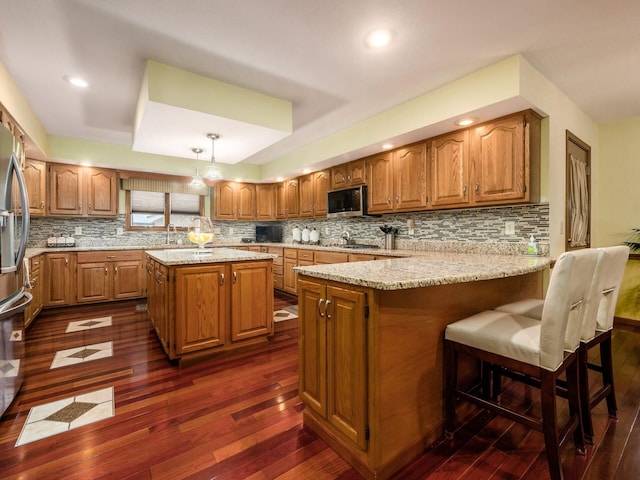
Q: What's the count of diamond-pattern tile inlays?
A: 4